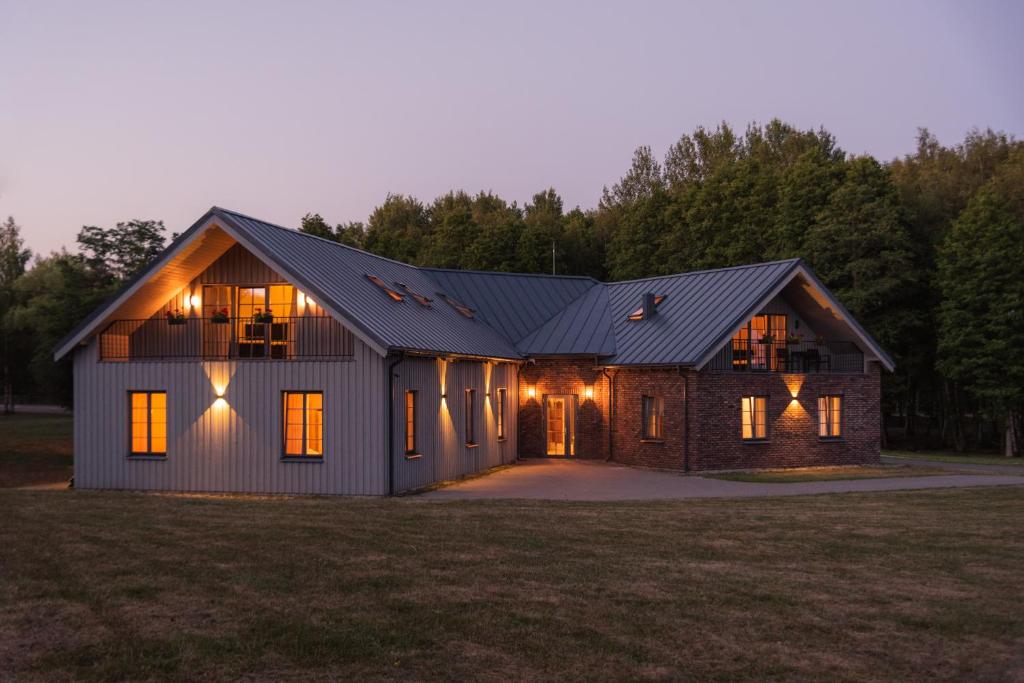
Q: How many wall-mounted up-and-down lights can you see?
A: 4